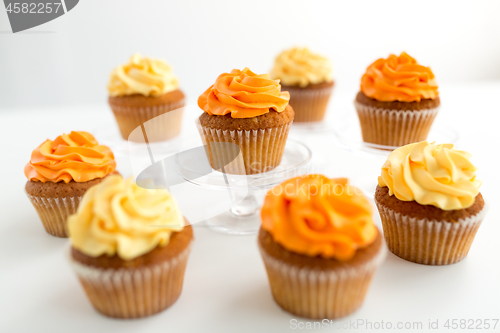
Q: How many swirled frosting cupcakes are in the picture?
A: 8